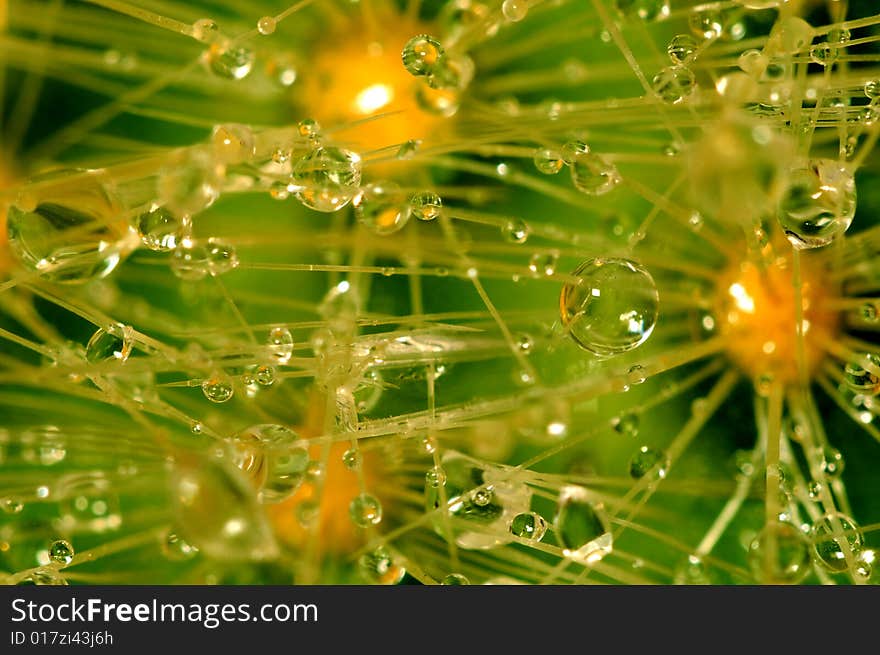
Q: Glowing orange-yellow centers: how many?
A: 3